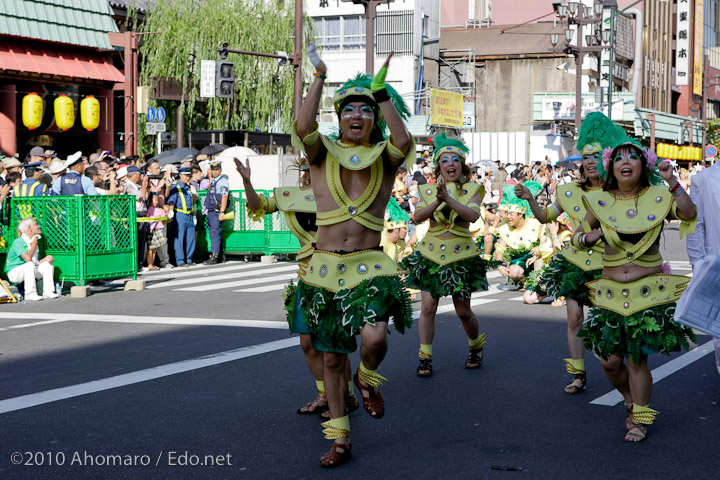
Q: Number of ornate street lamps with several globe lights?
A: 1